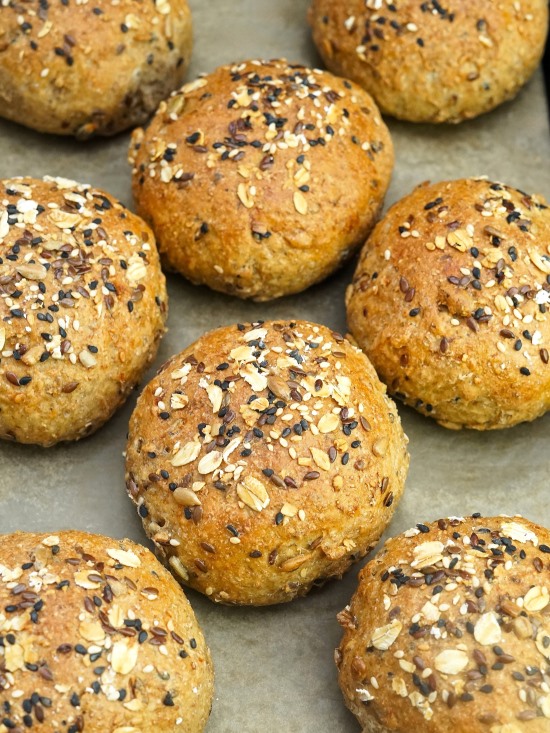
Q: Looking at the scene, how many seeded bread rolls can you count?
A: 8